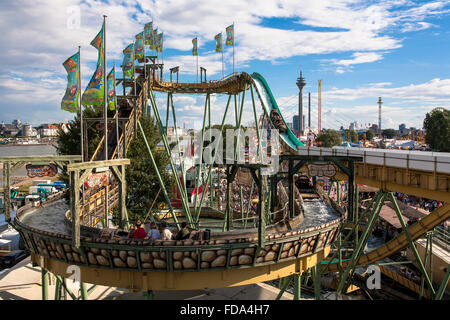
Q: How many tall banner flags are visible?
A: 11